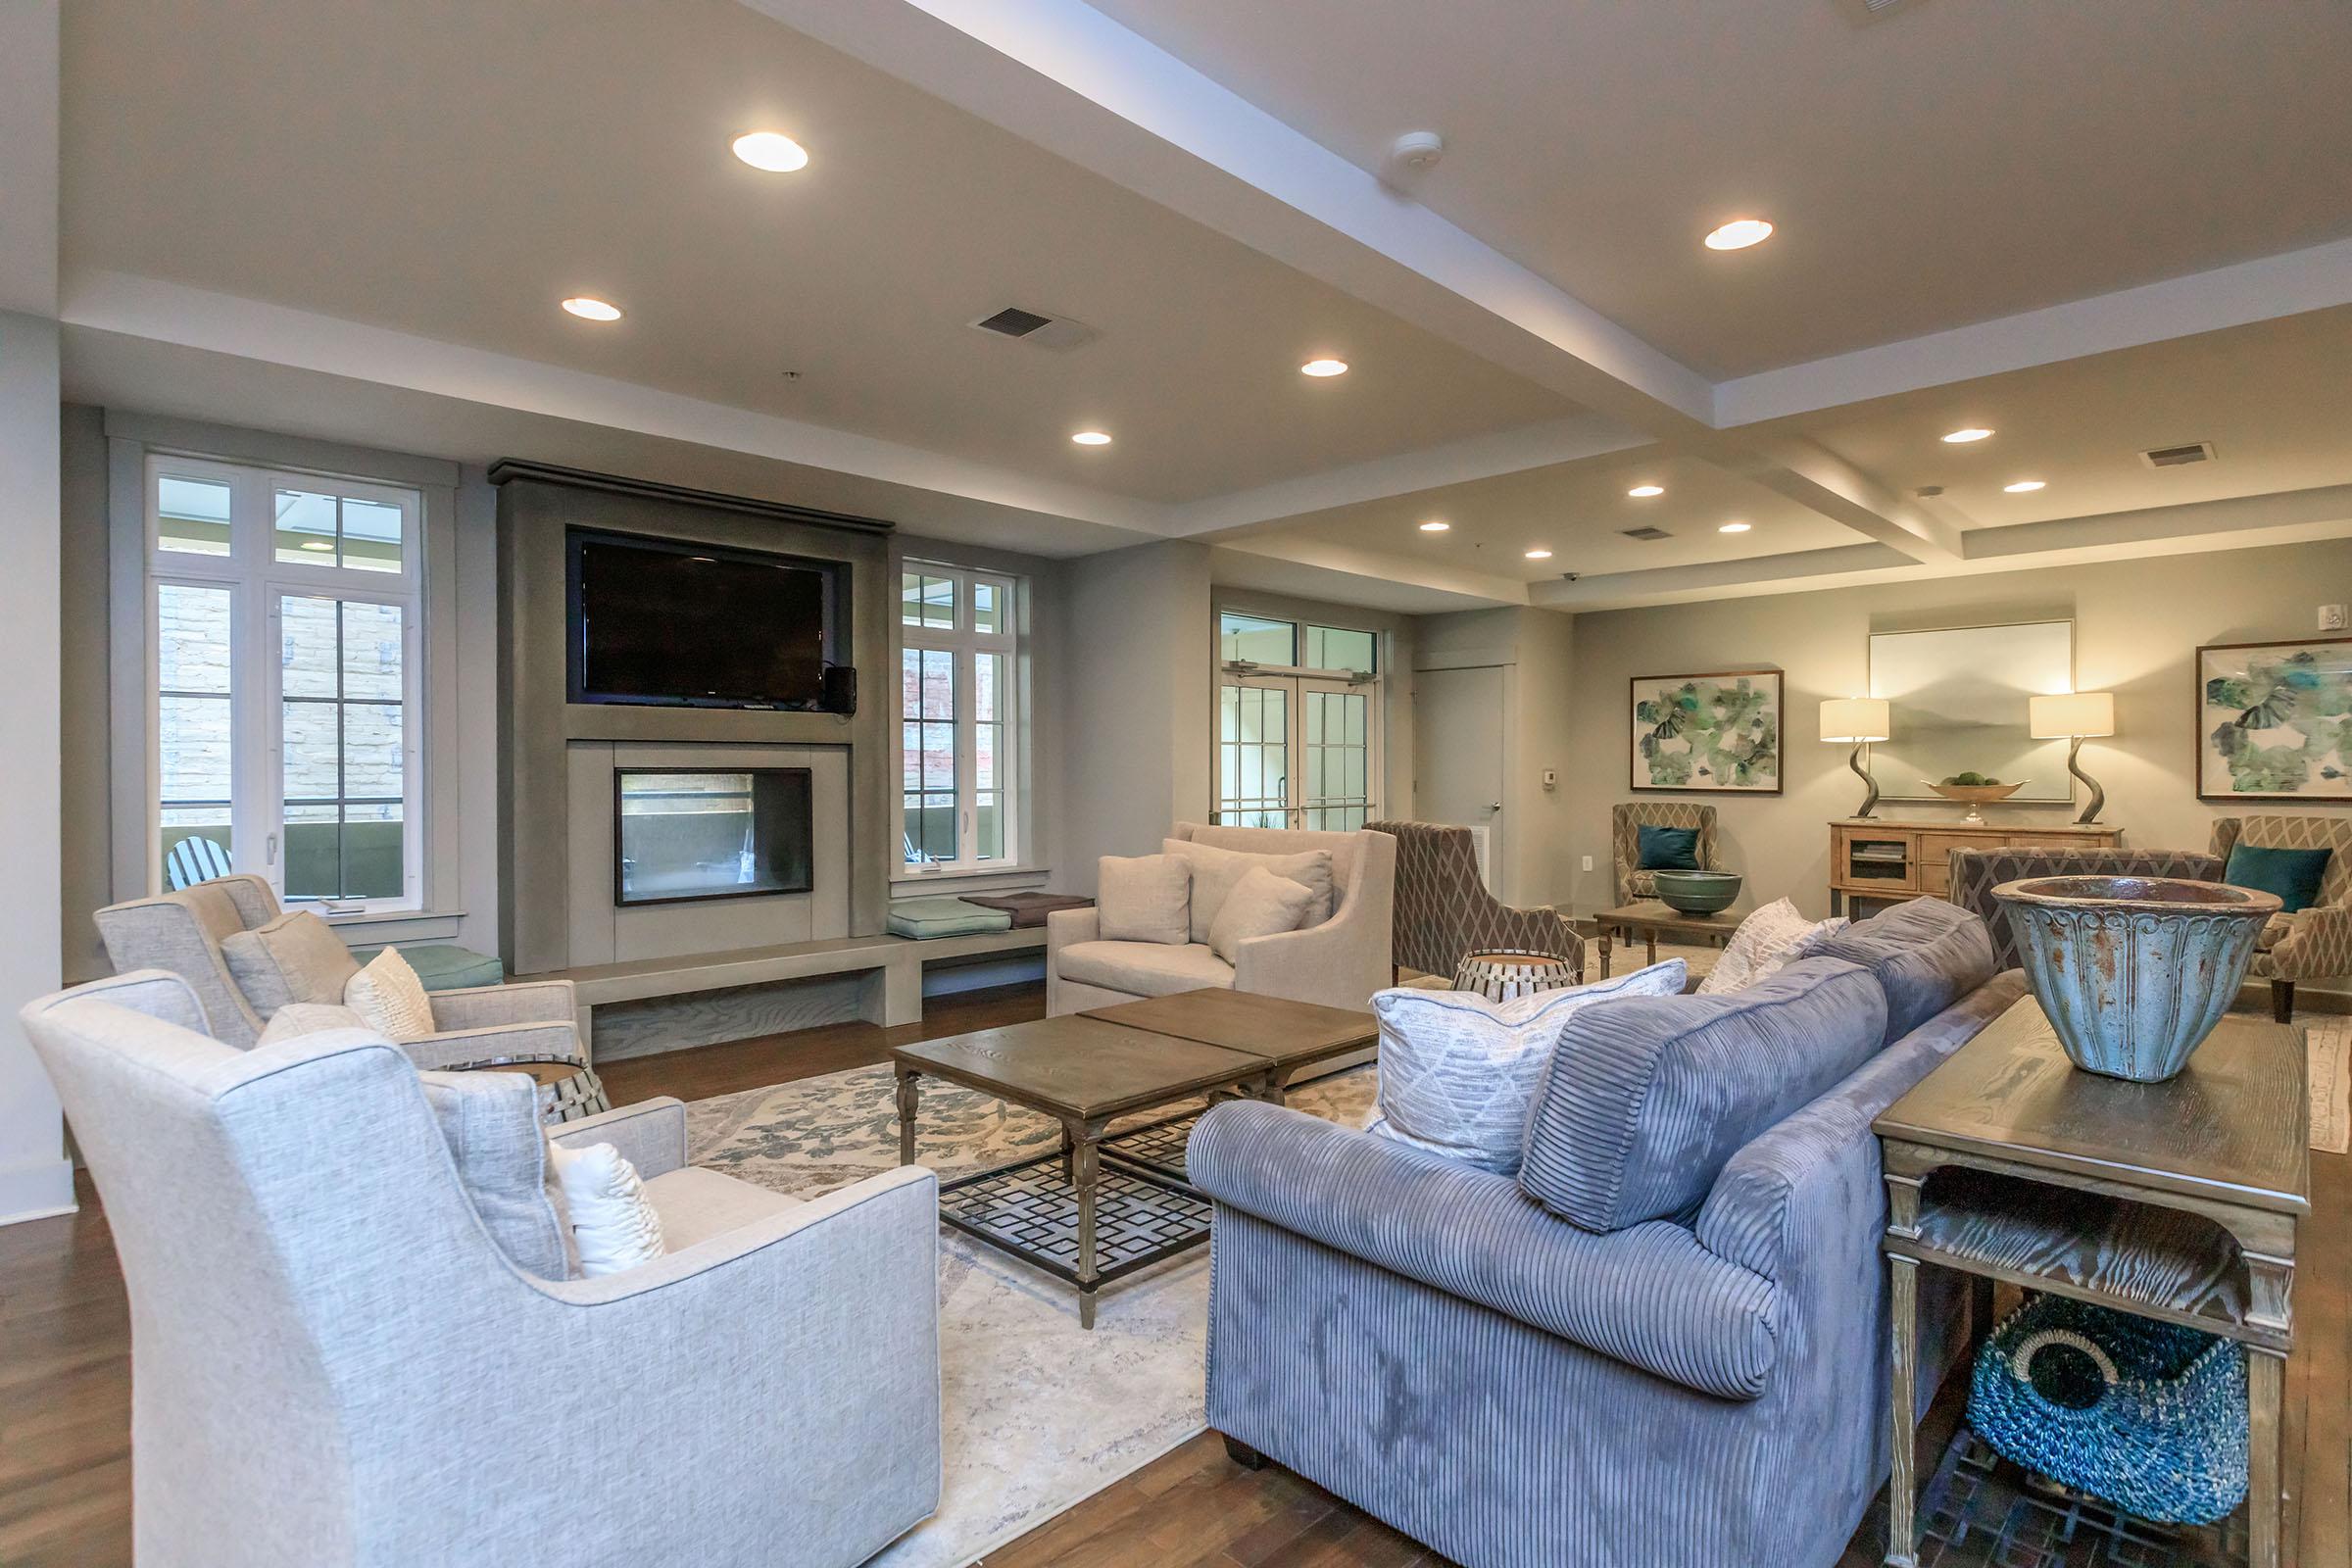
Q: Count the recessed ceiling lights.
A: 11